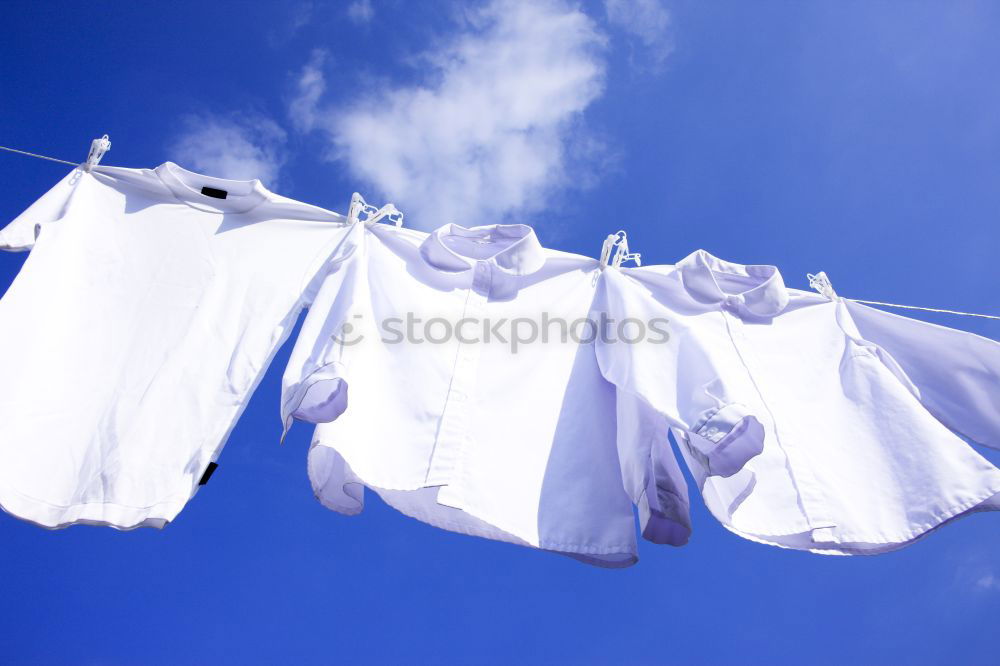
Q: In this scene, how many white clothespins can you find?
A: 6